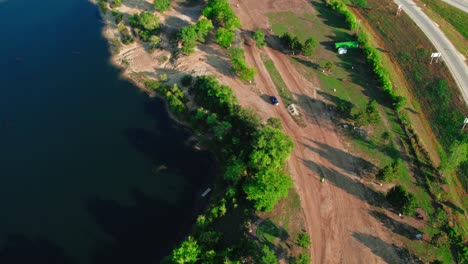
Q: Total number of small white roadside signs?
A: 3